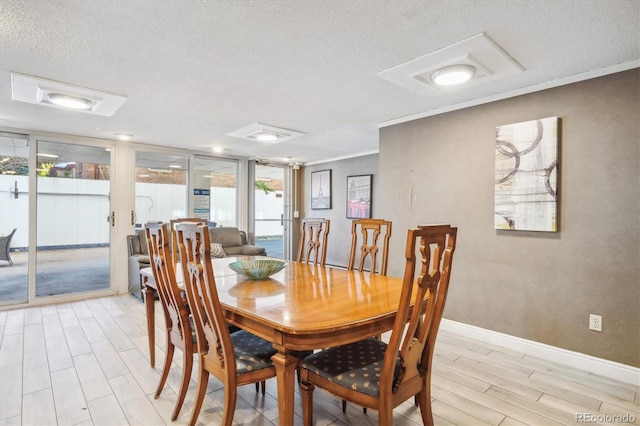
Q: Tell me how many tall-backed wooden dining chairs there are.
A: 6